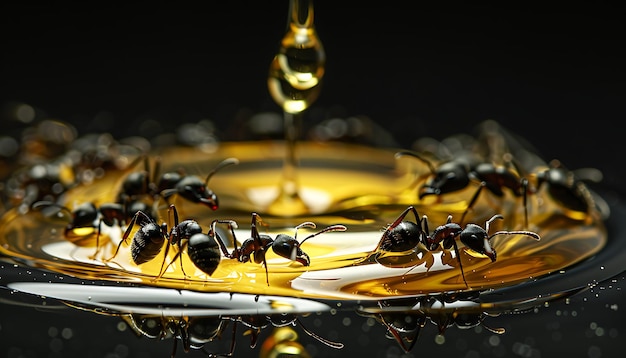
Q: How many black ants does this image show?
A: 6